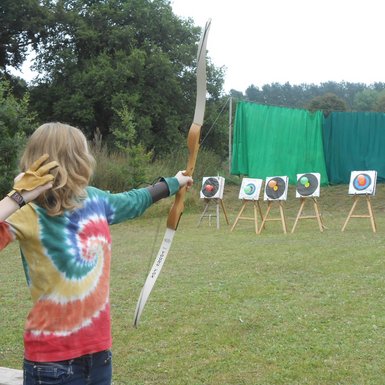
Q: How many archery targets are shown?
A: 5